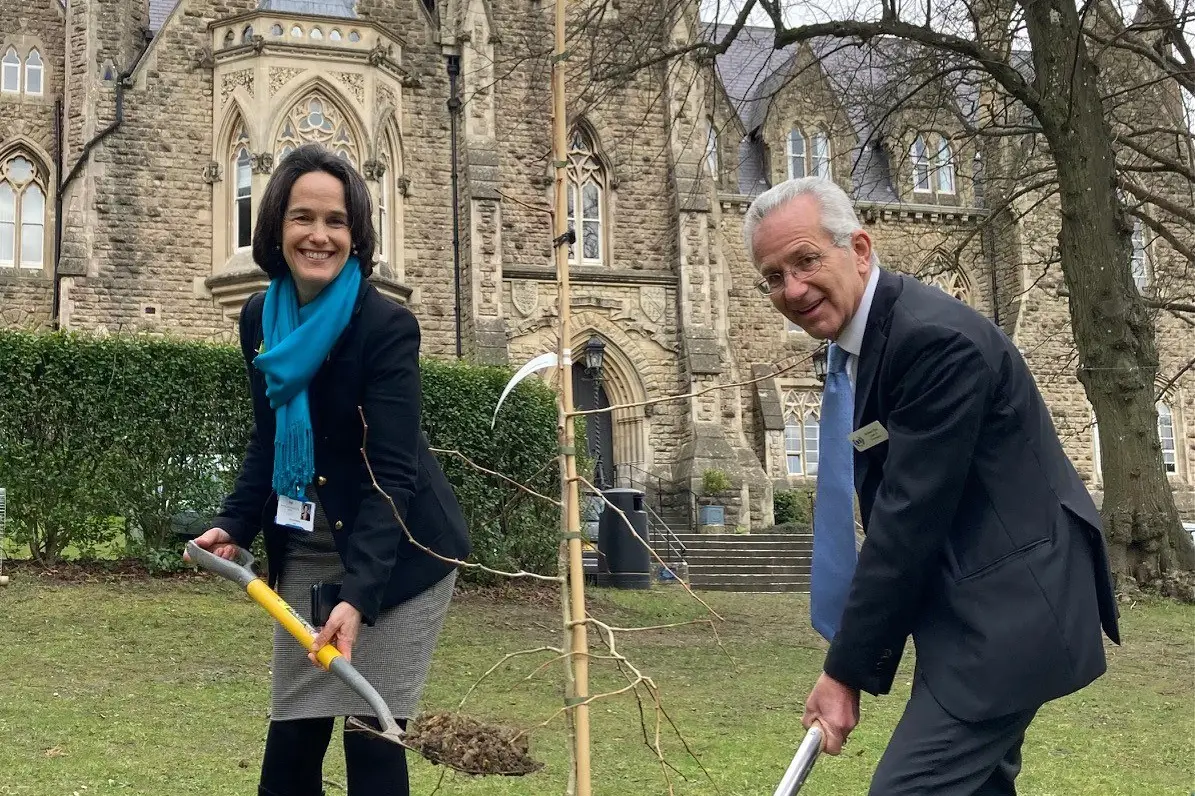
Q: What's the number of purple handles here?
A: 0